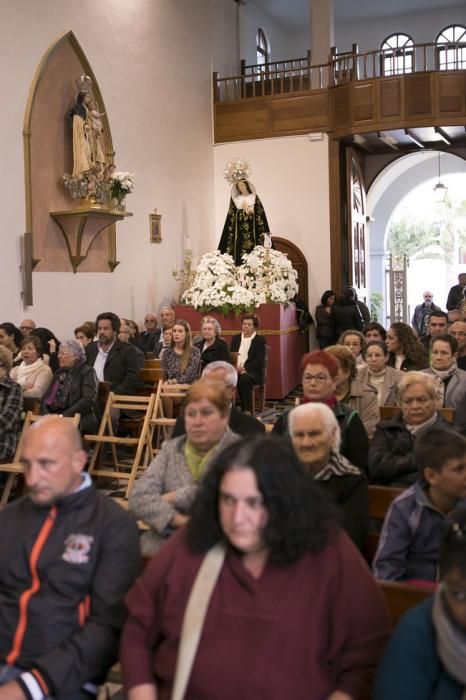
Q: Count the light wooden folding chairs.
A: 3